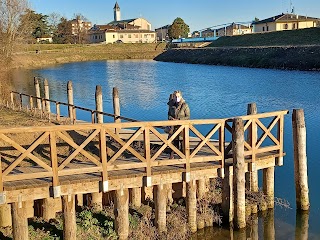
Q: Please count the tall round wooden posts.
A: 8